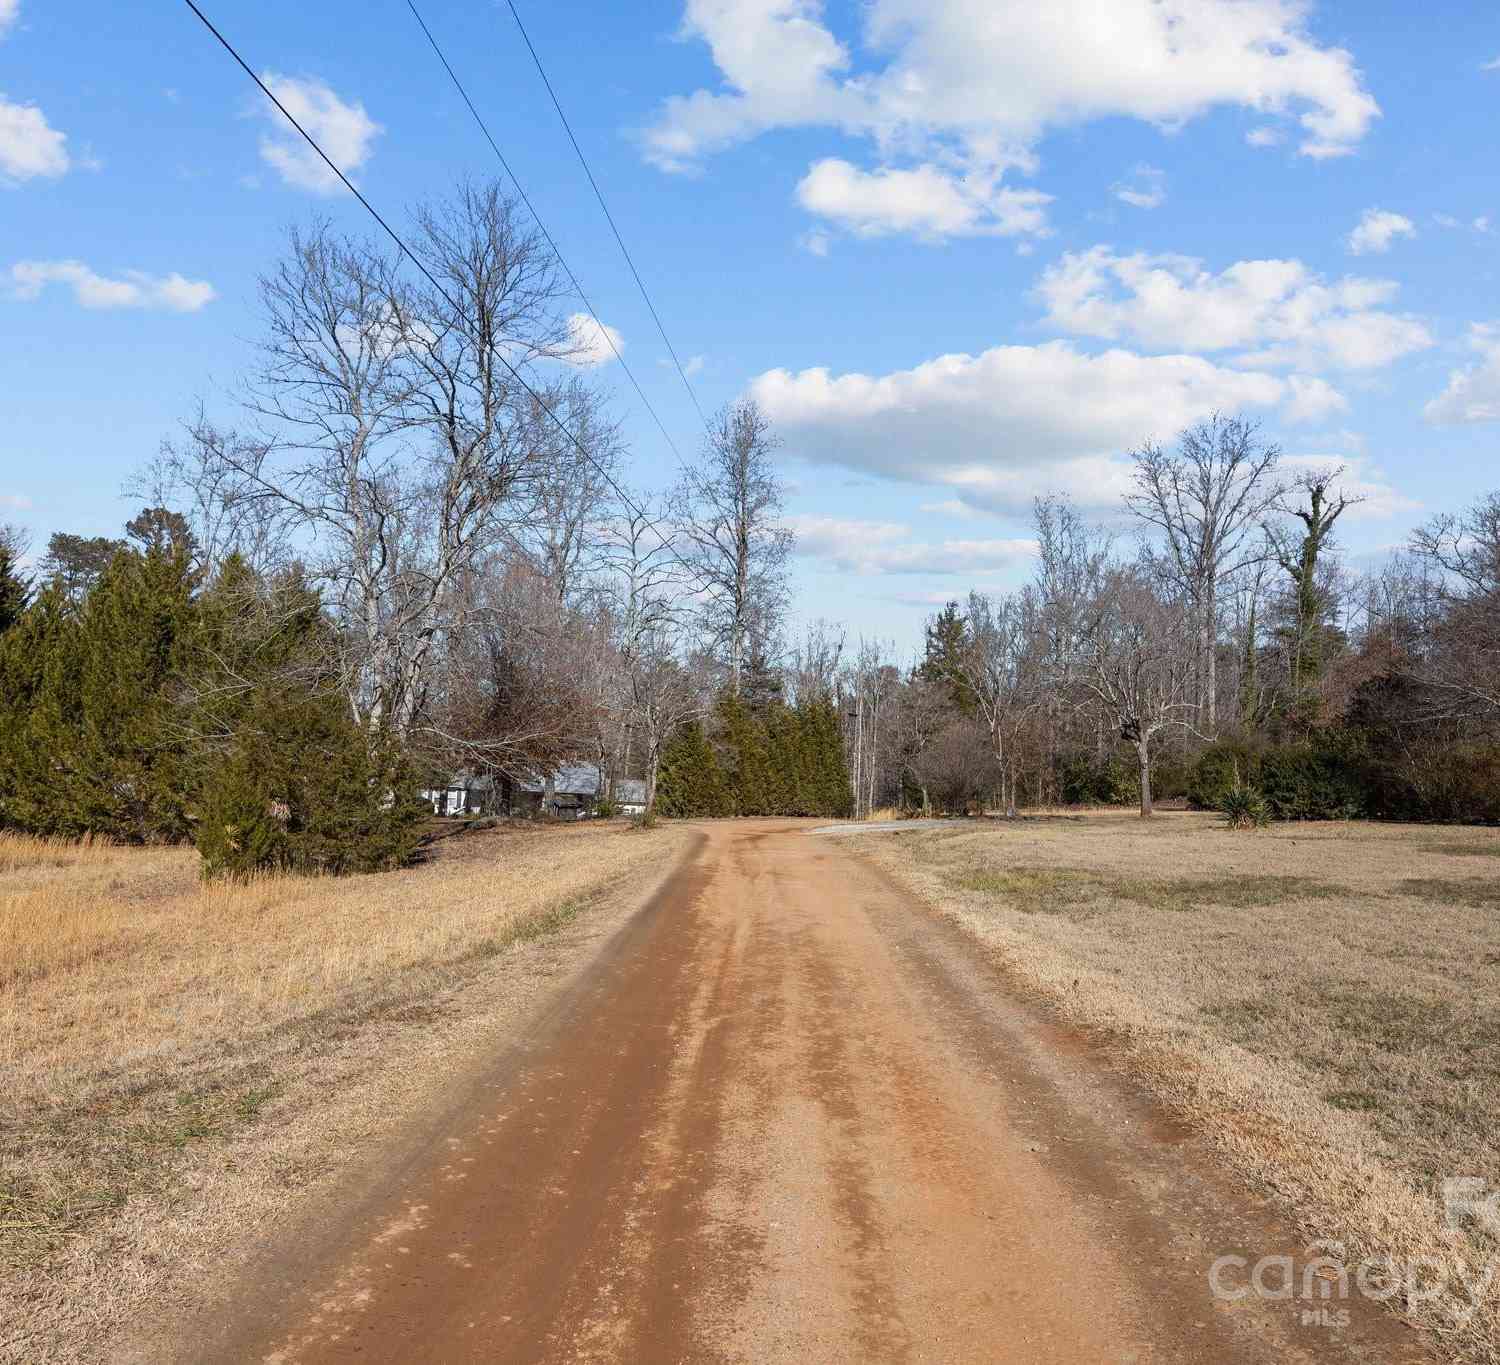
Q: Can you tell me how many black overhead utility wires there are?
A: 3